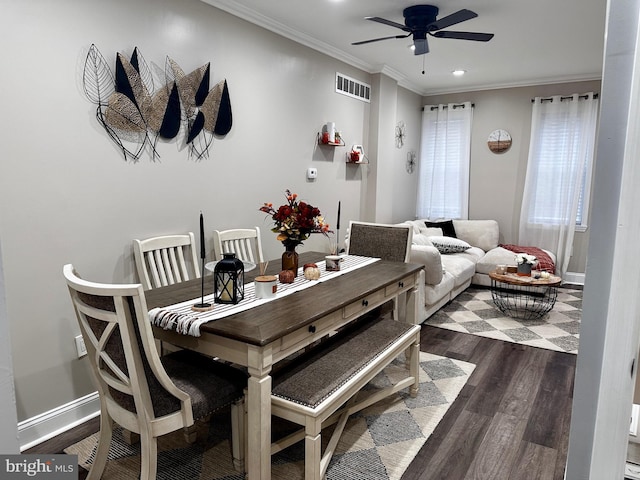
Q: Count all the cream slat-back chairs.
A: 2